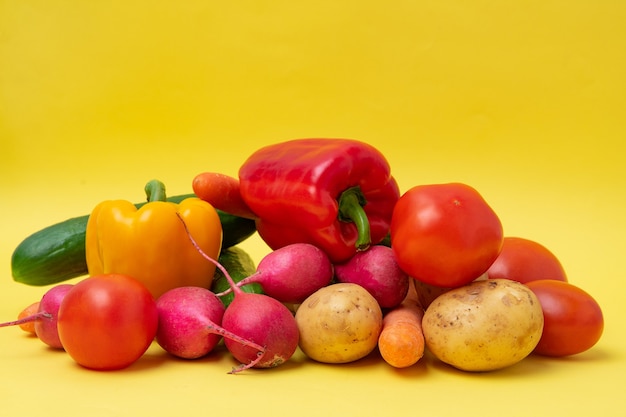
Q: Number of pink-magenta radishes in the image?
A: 5